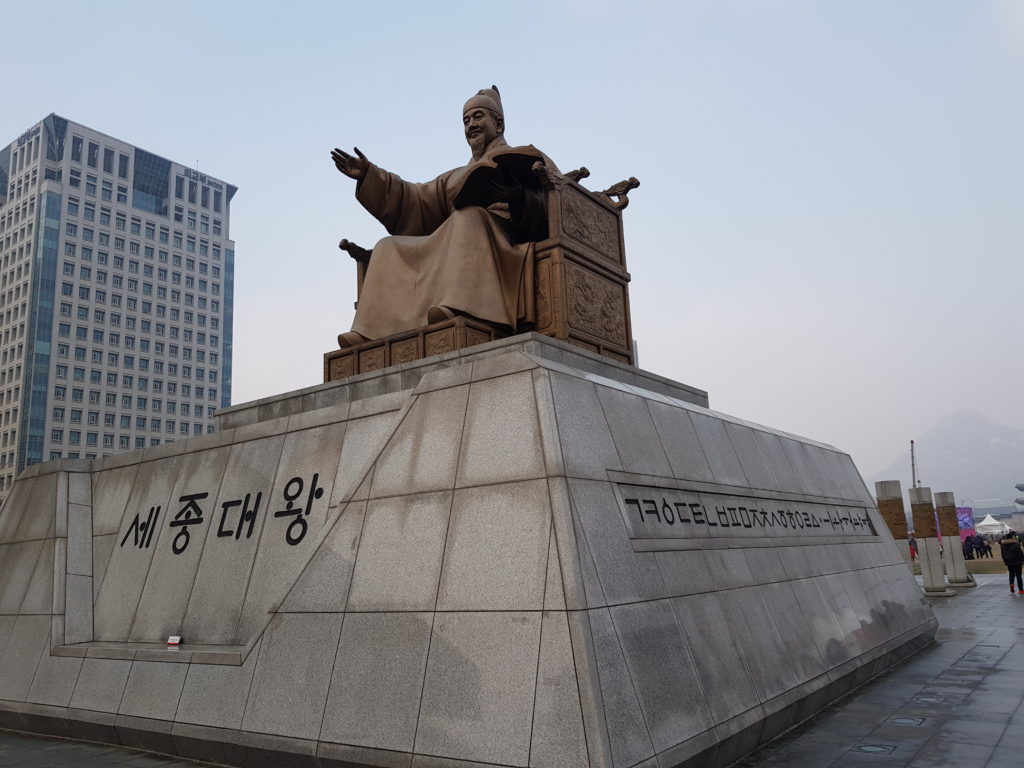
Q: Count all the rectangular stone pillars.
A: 3